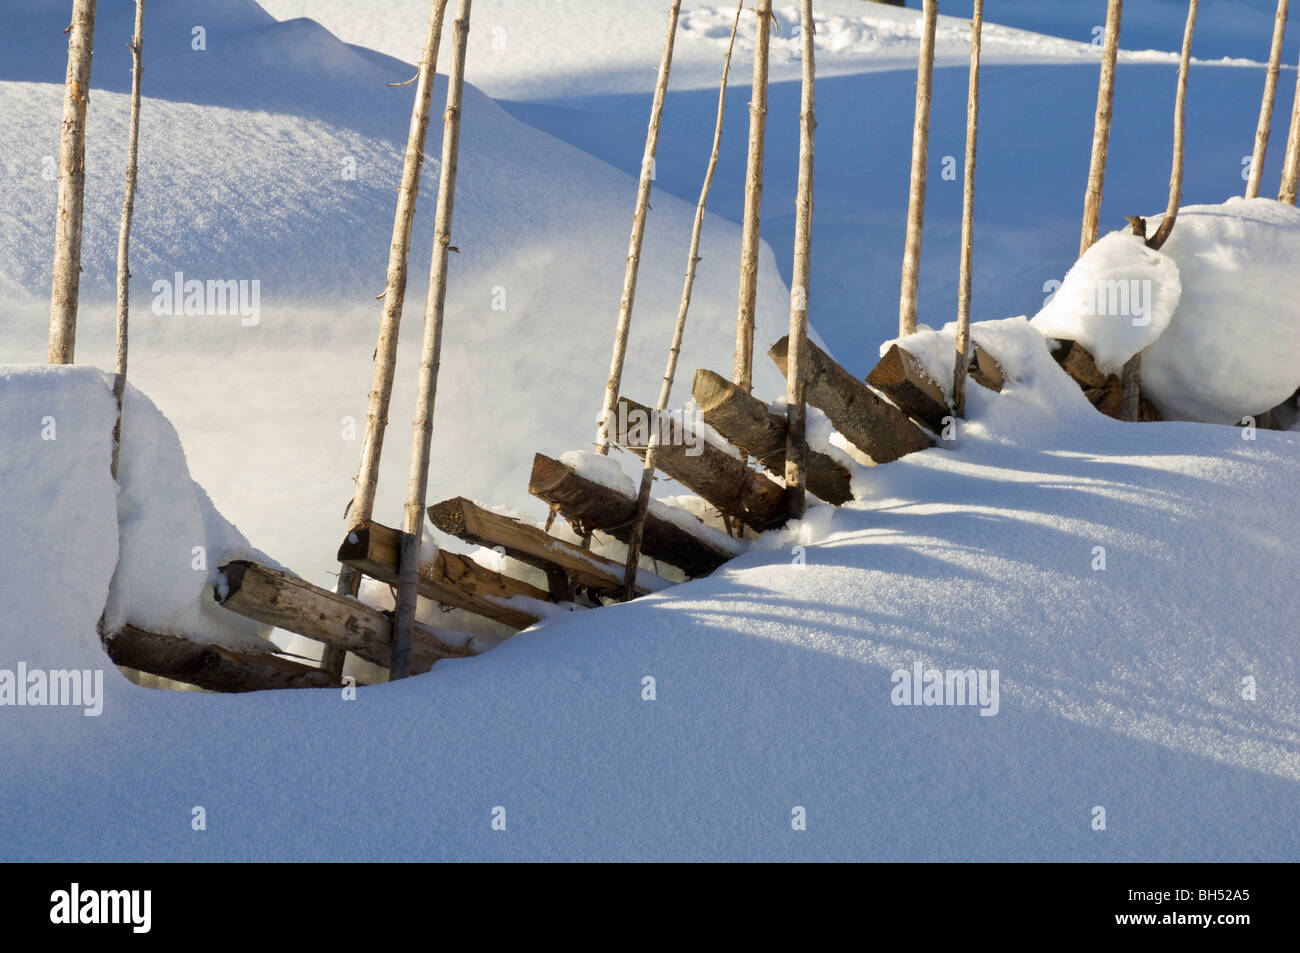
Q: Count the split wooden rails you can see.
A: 11